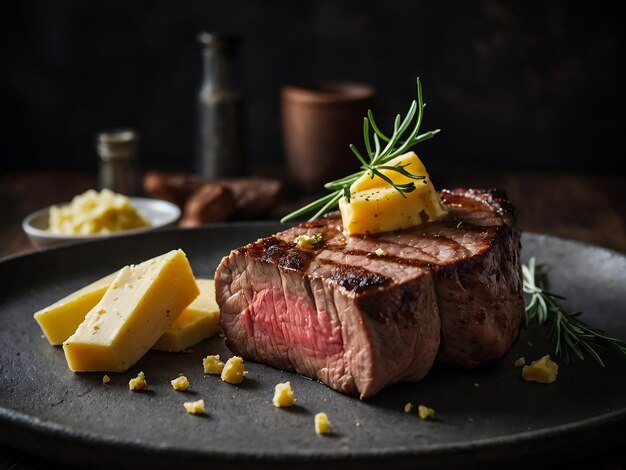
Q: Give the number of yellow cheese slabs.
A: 3